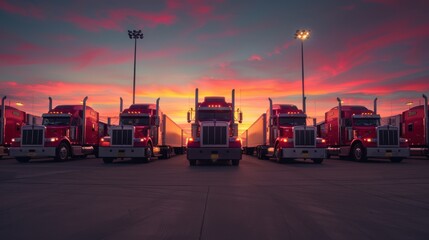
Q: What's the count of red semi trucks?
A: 7